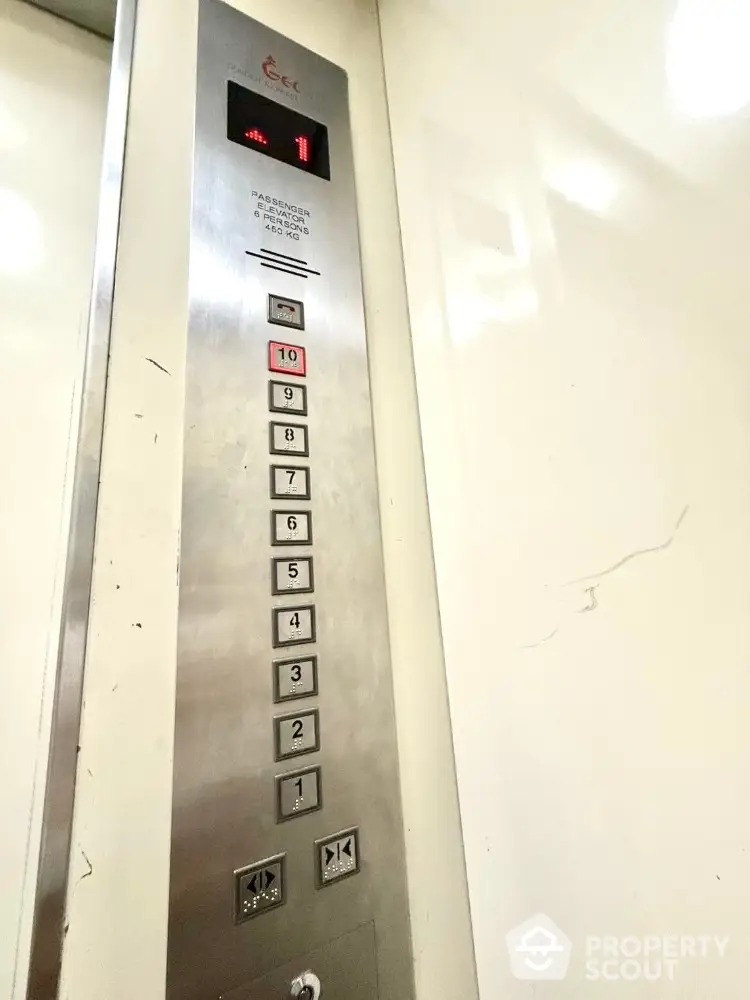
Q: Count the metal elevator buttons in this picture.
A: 13